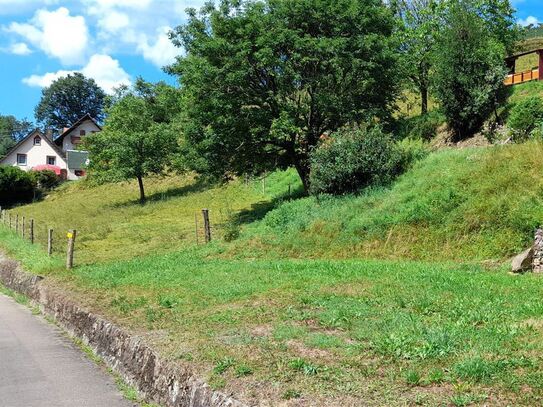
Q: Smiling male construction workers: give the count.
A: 0